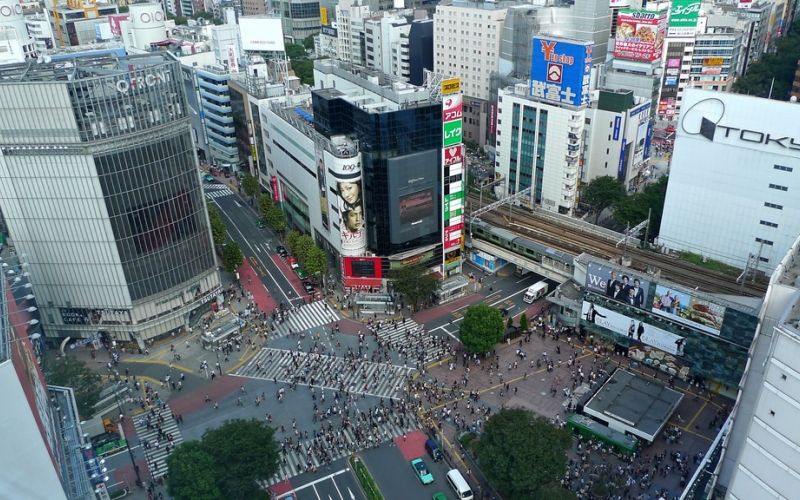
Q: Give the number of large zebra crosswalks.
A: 5